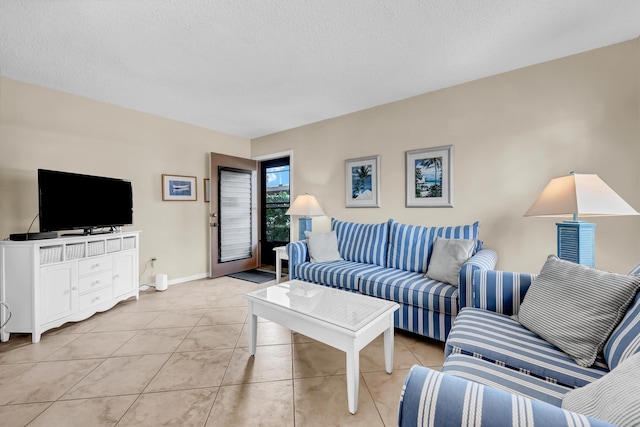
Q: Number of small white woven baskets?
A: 5